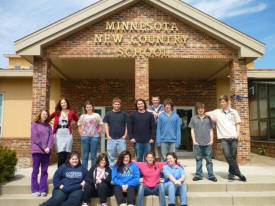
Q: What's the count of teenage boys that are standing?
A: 6